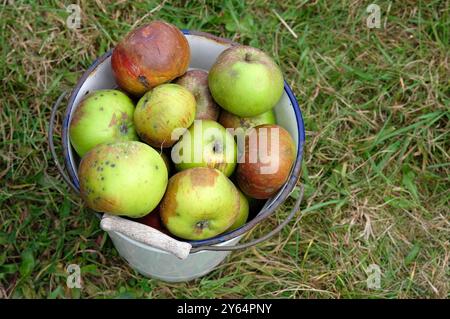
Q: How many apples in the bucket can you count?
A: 12